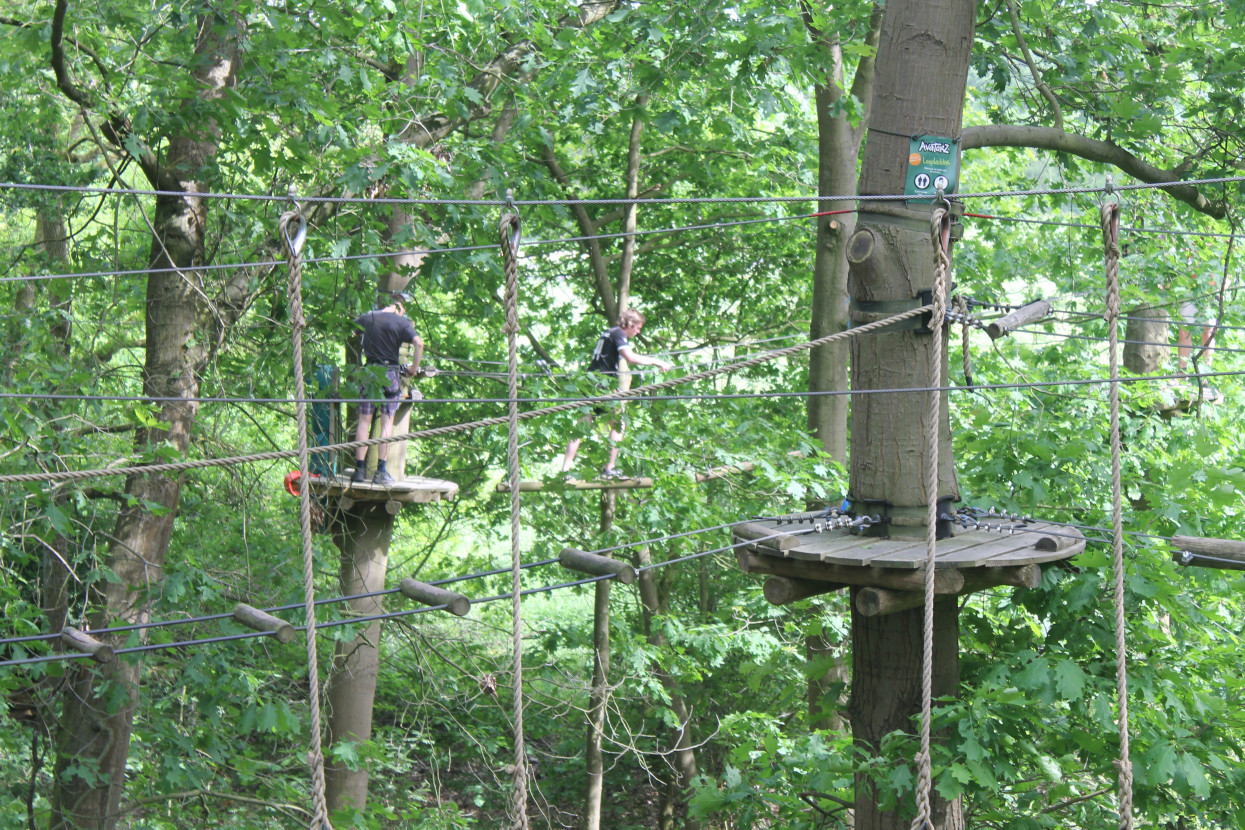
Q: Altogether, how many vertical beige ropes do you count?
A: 4